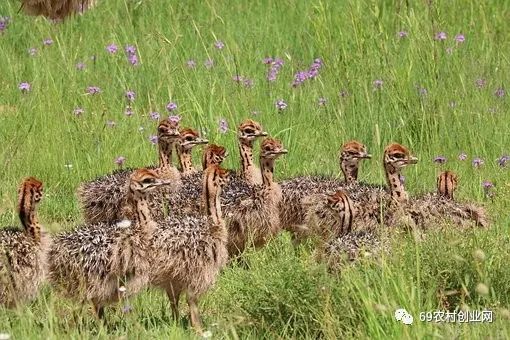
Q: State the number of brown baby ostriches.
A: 12